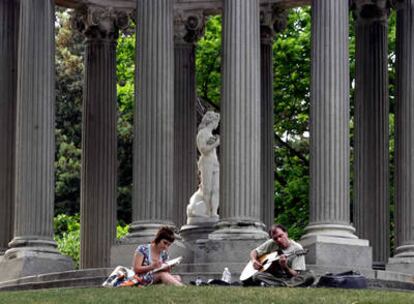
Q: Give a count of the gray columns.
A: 10